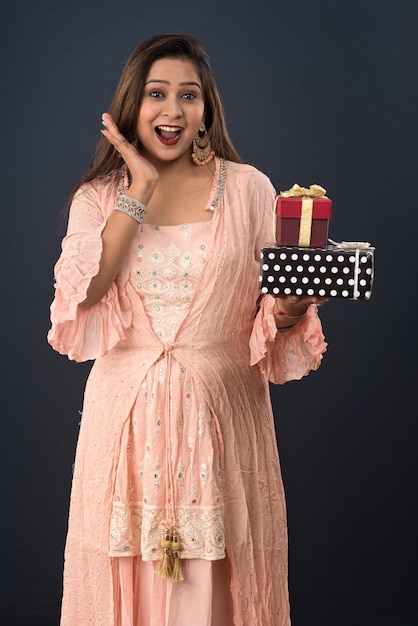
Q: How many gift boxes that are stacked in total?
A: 2